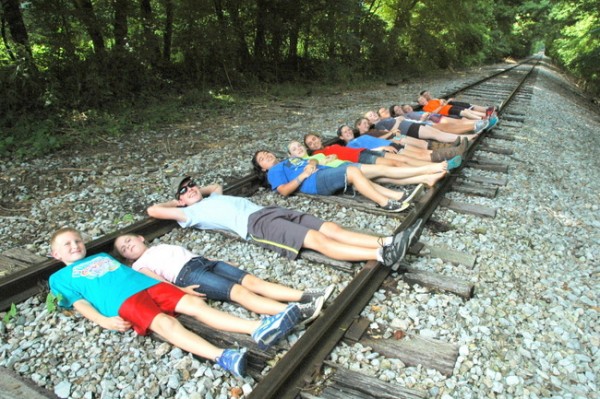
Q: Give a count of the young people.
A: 14